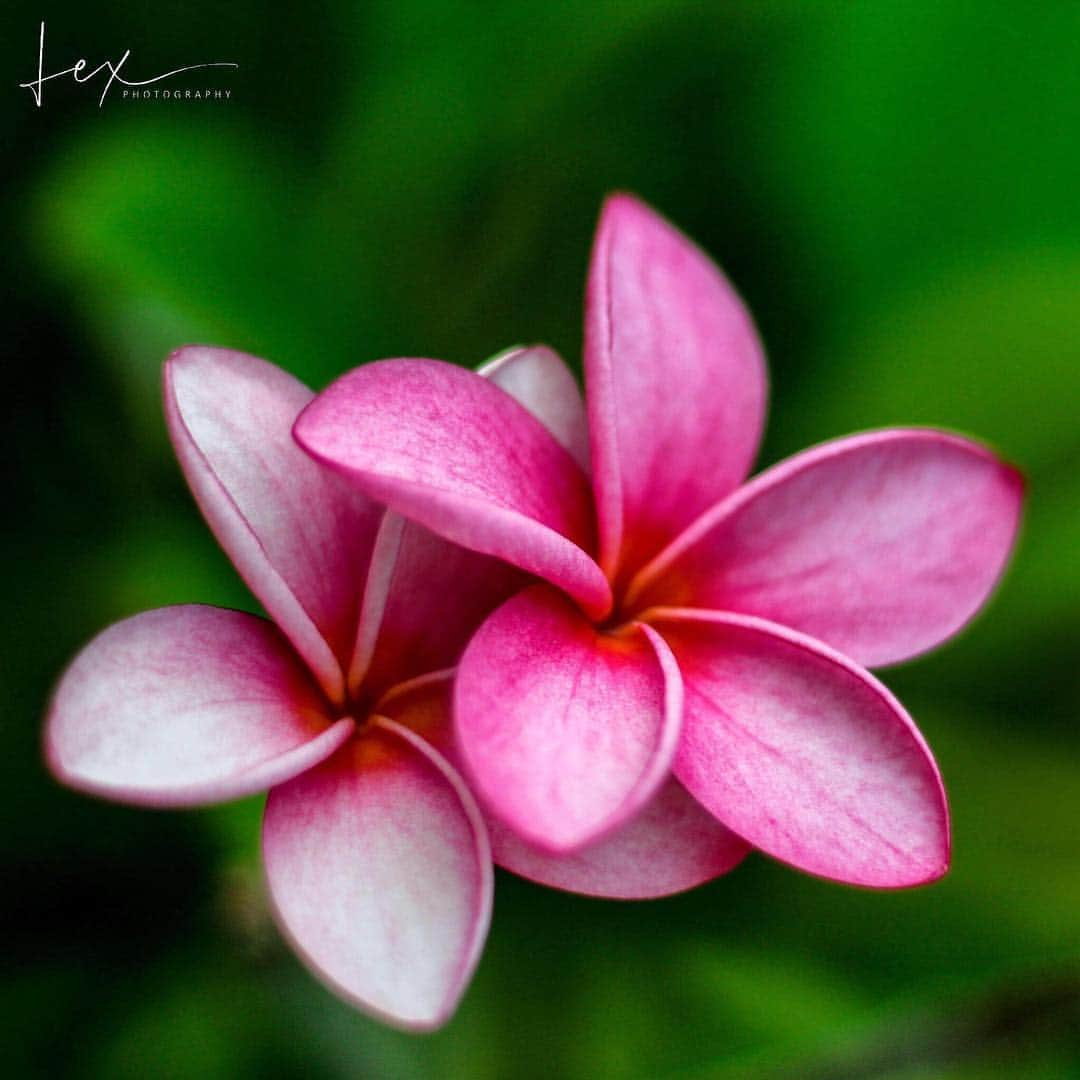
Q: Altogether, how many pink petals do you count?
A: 10